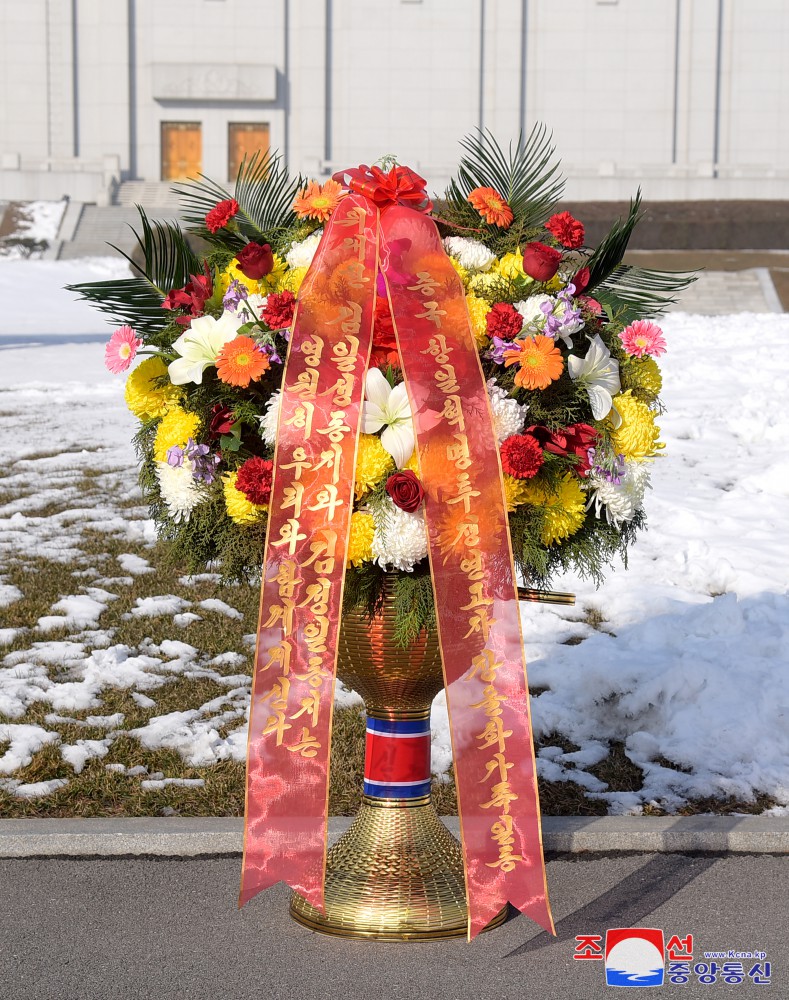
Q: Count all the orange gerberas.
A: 4